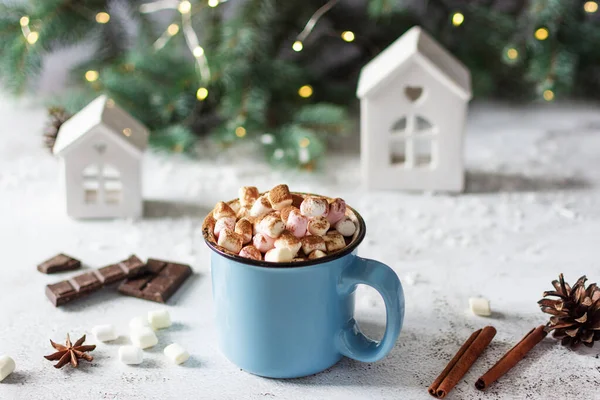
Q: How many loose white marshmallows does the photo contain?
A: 8